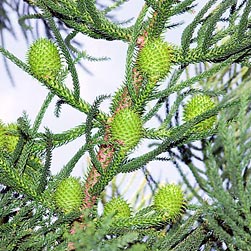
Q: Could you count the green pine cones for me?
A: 8